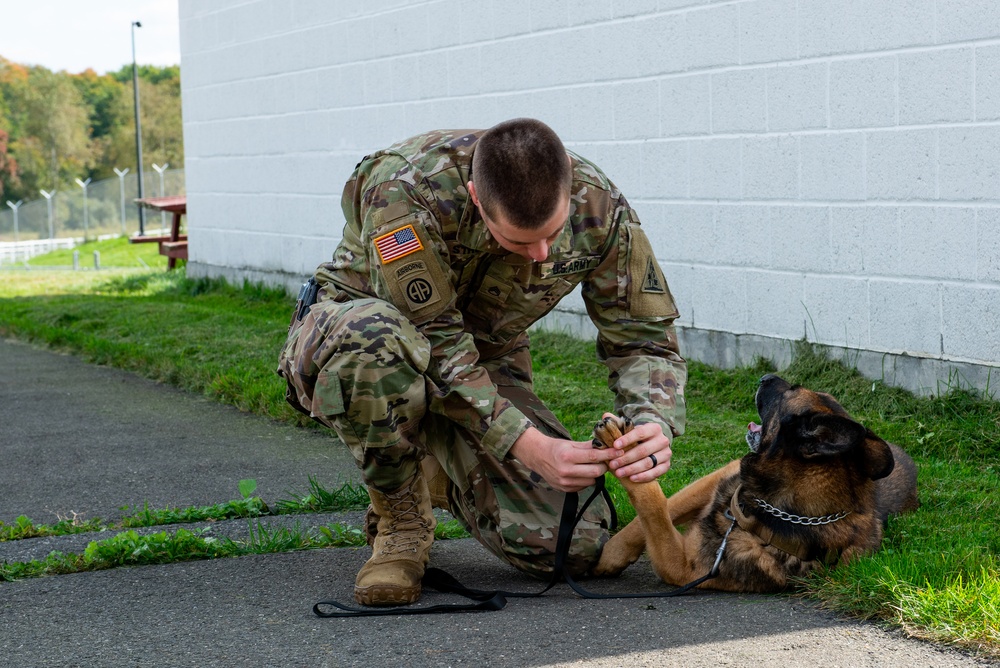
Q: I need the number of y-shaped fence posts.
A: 5